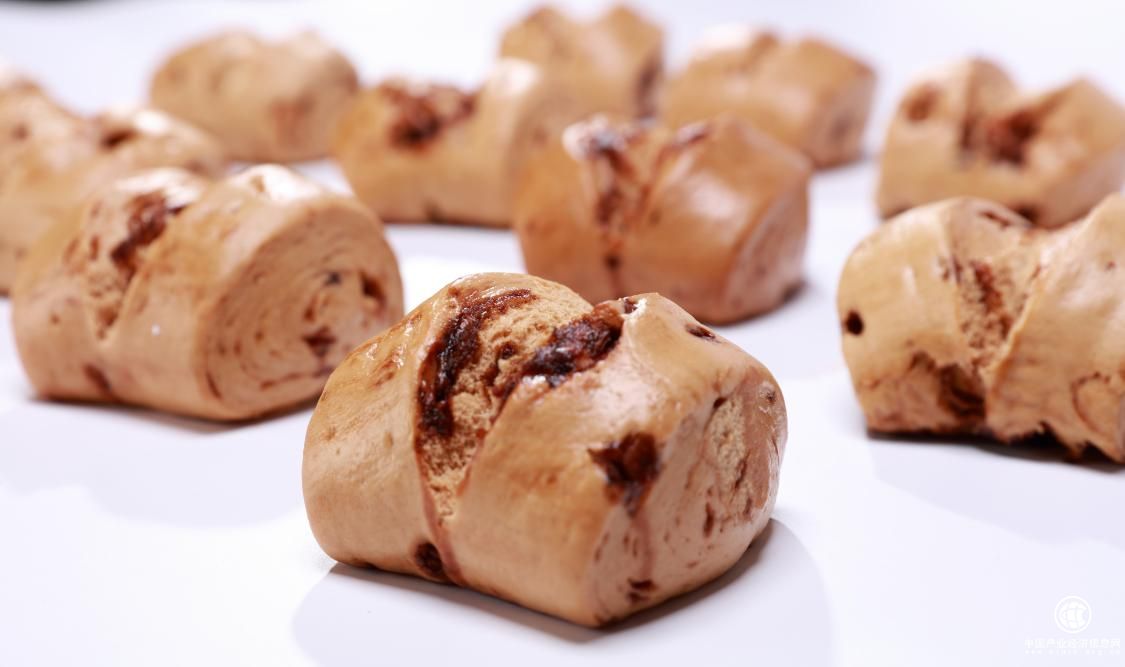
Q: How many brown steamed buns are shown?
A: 10